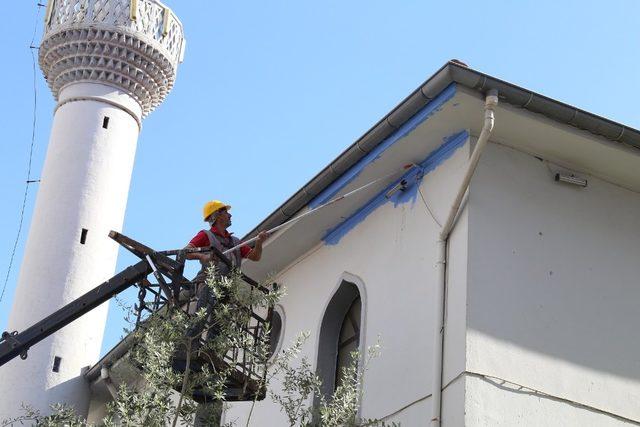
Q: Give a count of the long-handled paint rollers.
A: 1